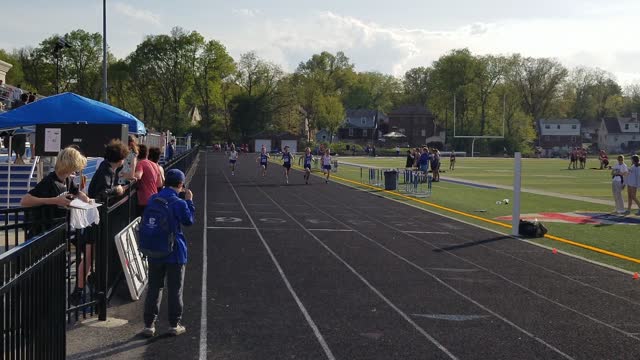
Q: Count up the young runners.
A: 5